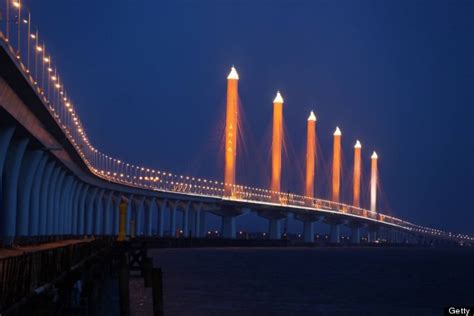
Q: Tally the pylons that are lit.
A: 6